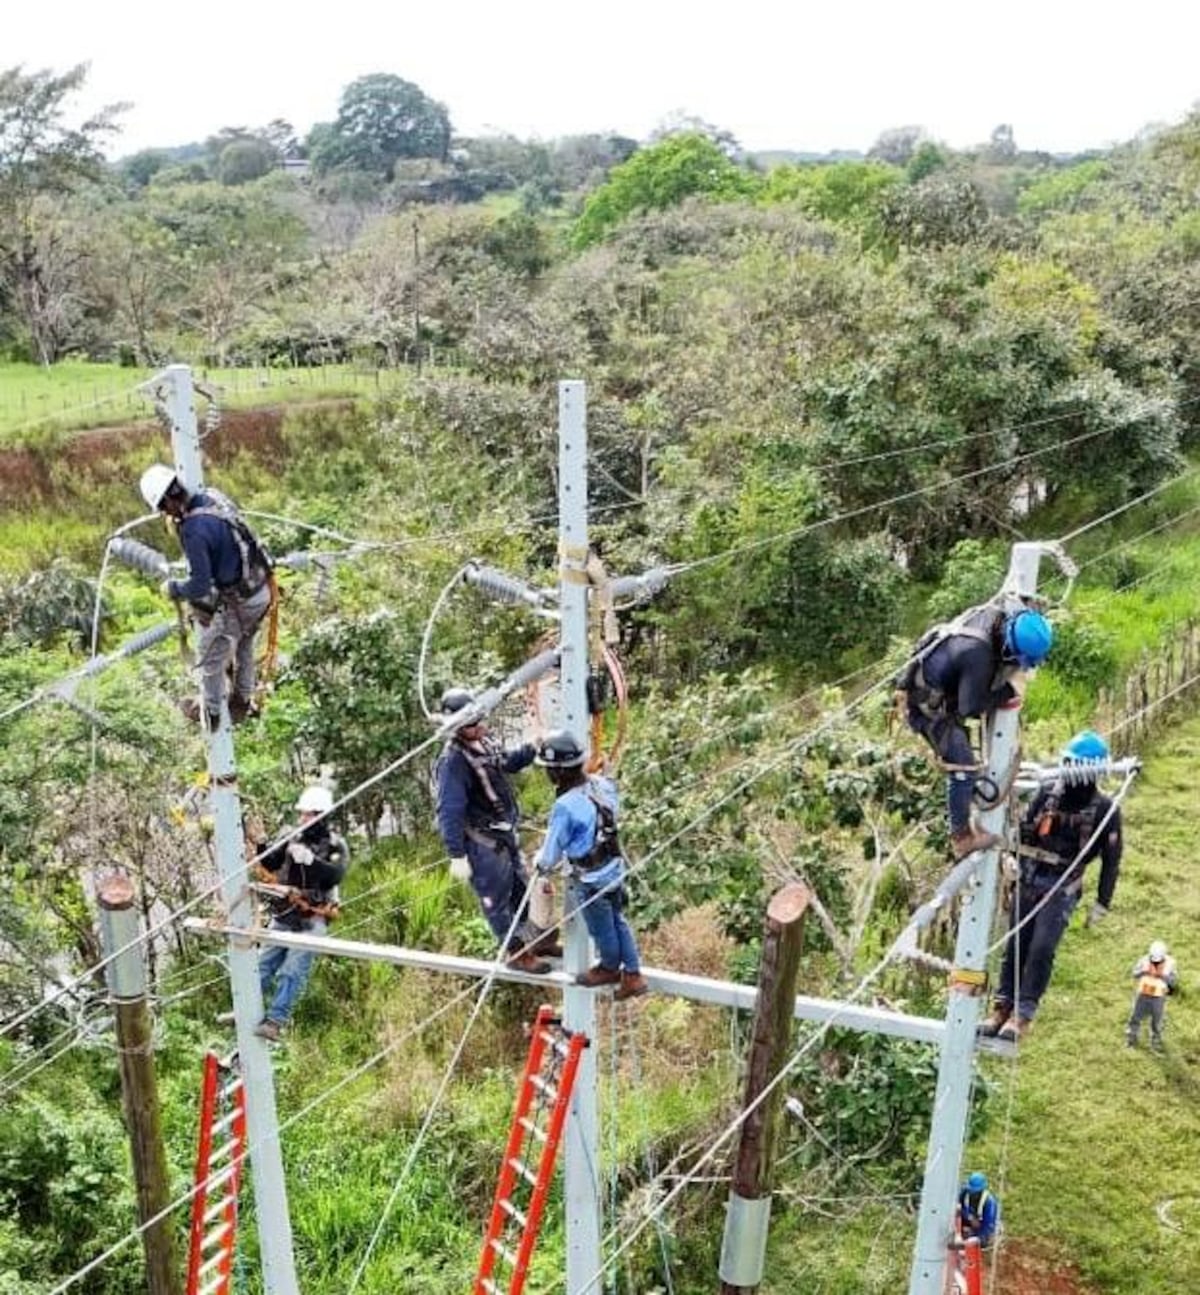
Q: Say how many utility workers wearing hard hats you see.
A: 8